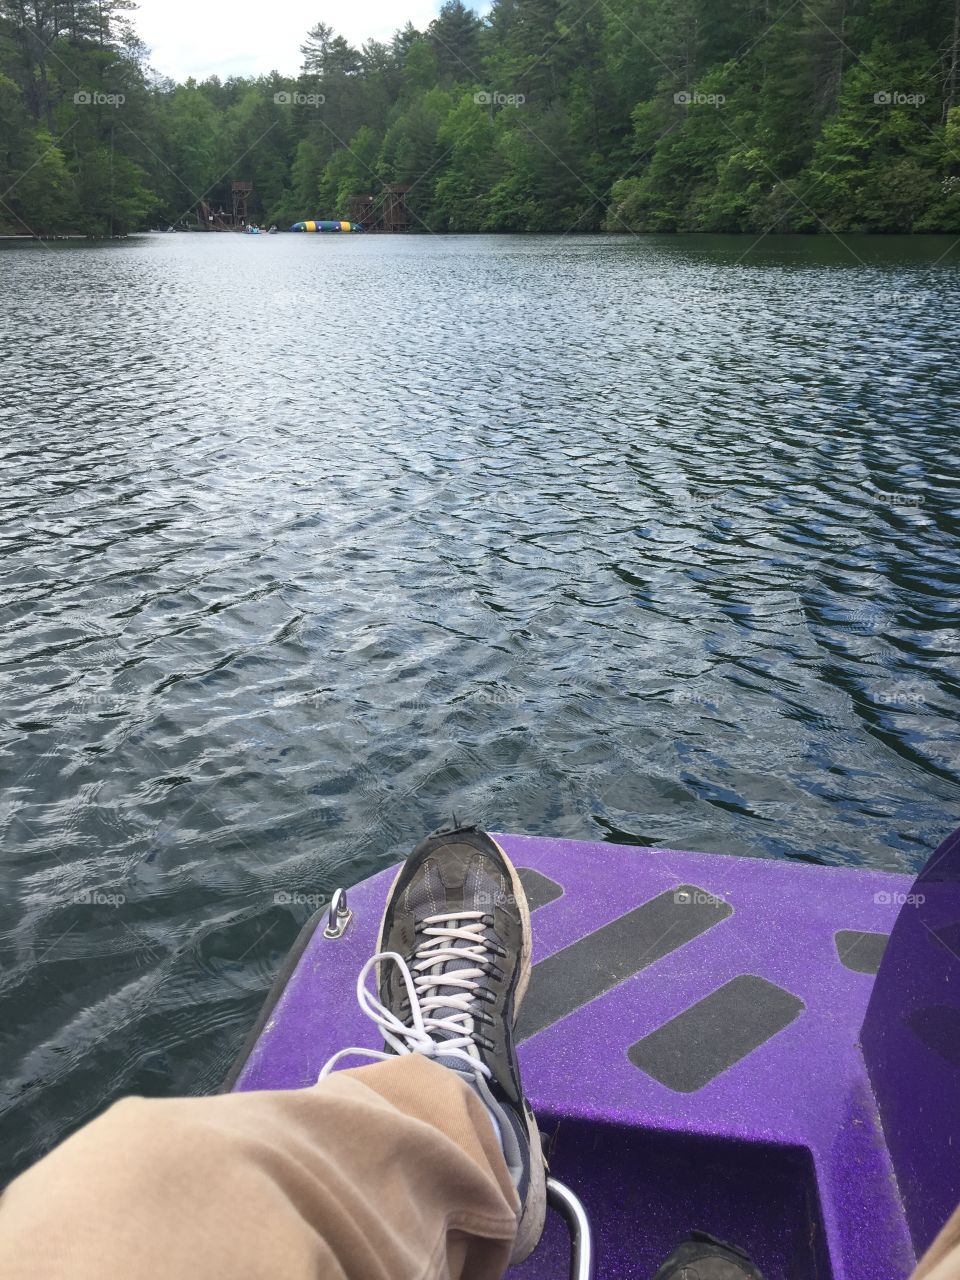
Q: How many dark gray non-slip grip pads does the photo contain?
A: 4